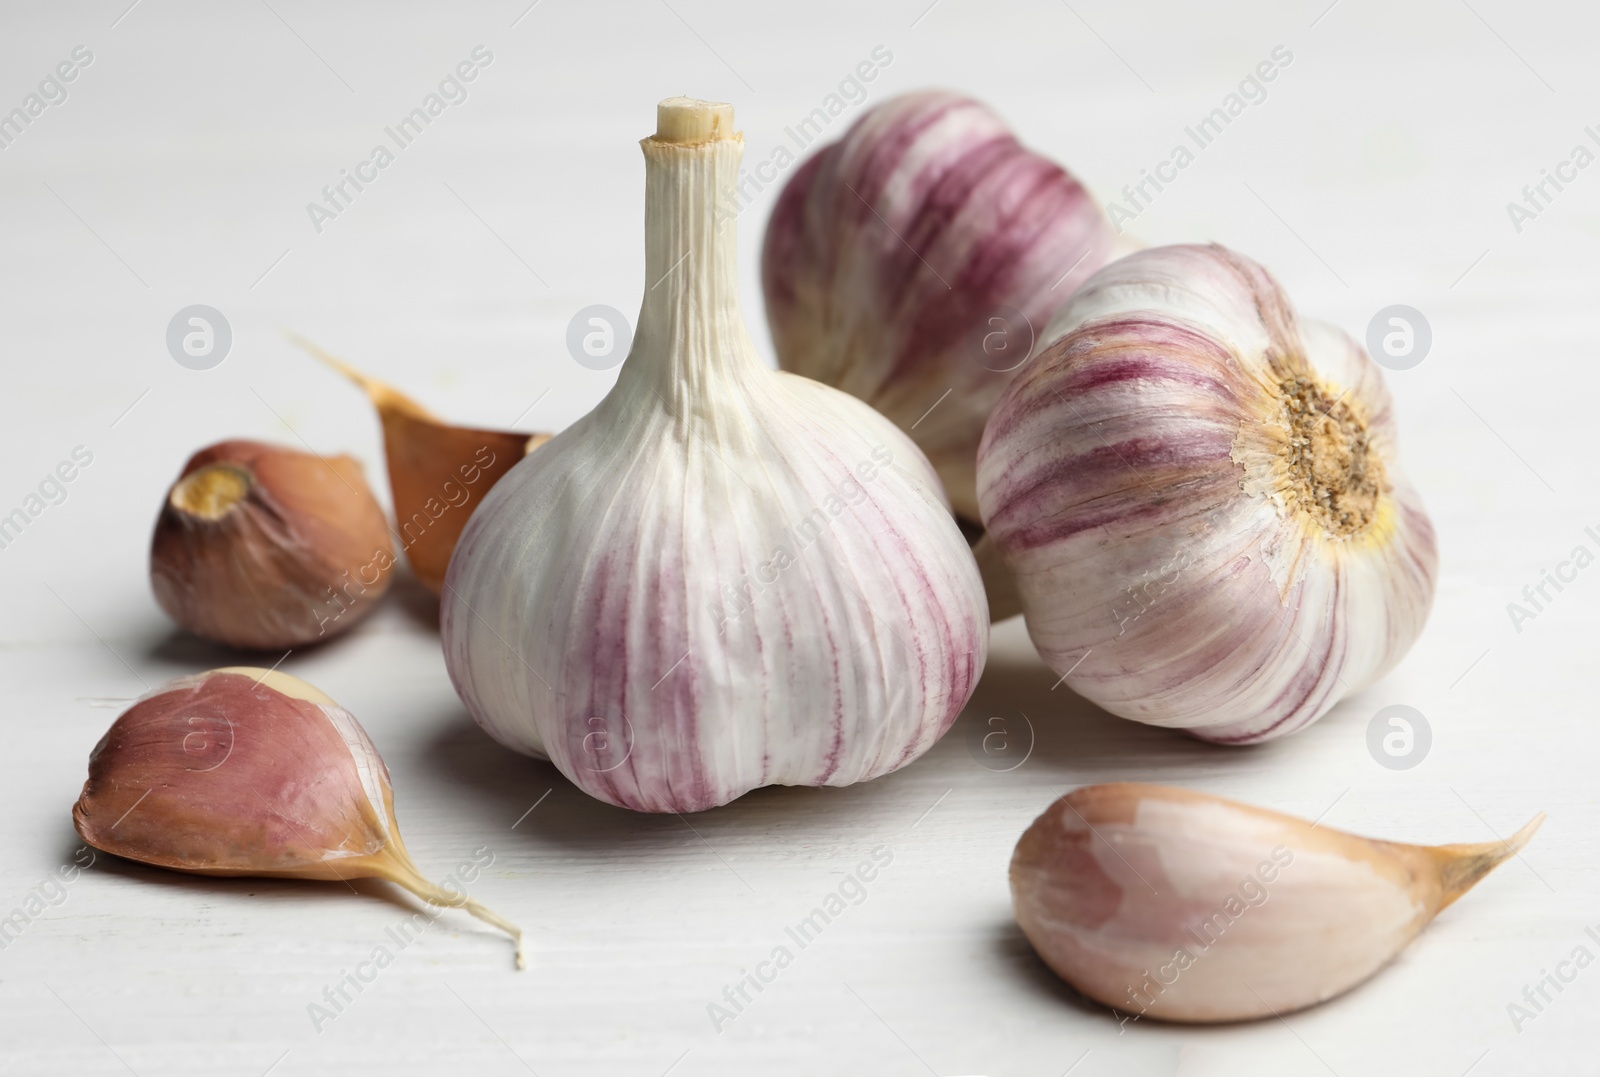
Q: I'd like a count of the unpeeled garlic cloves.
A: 4